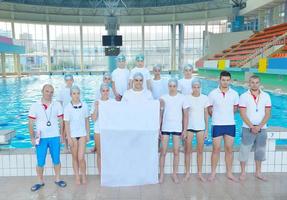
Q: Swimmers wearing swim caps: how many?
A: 11